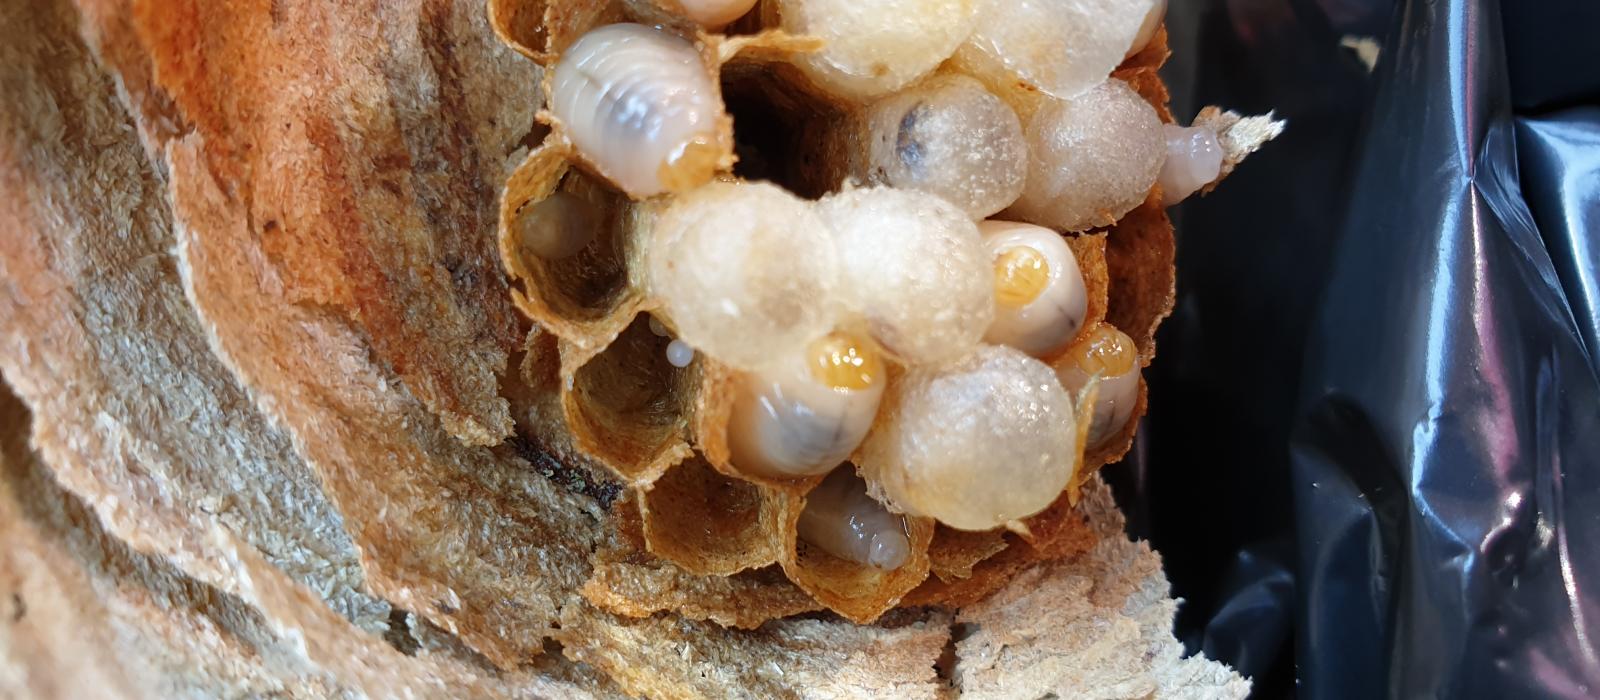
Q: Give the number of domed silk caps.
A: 7